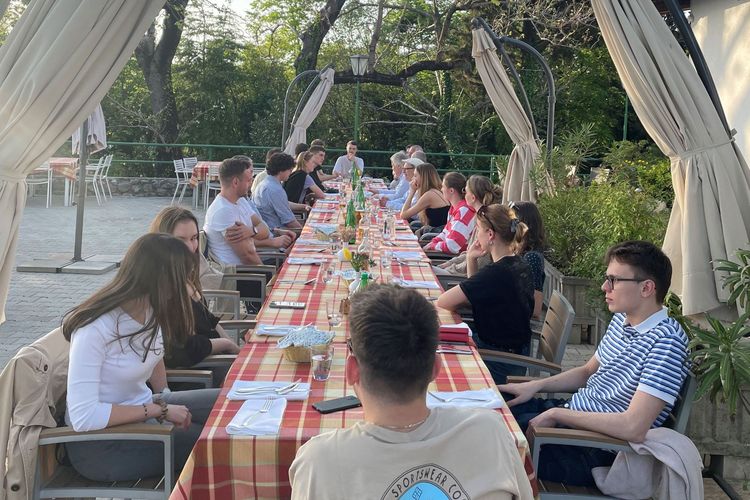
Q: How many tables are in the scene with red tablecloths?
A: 3